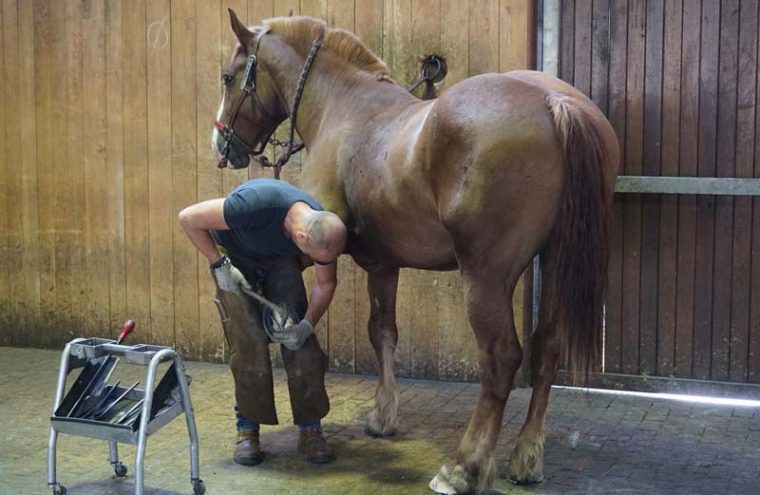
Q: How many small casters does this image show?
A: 3